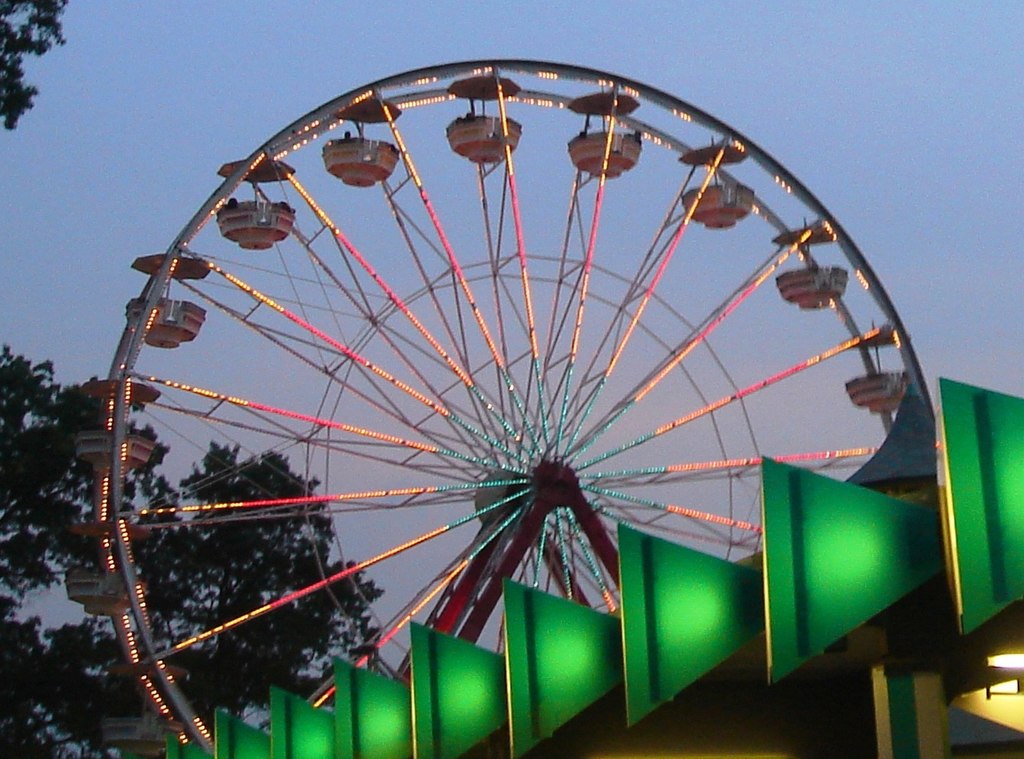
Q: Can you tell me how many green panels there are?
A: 9